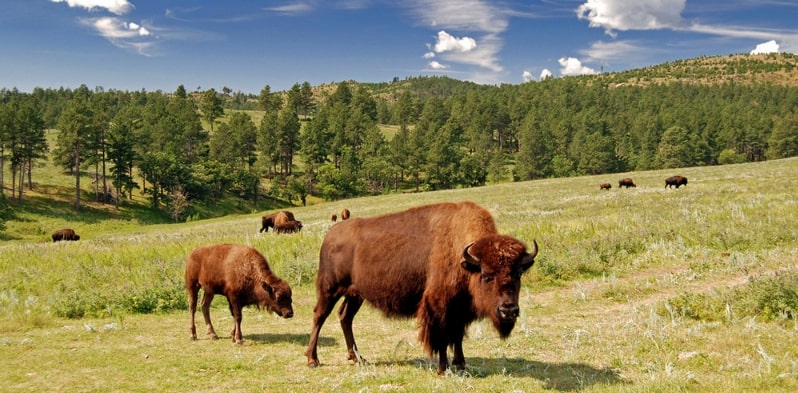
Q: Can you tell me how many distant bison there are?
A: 8